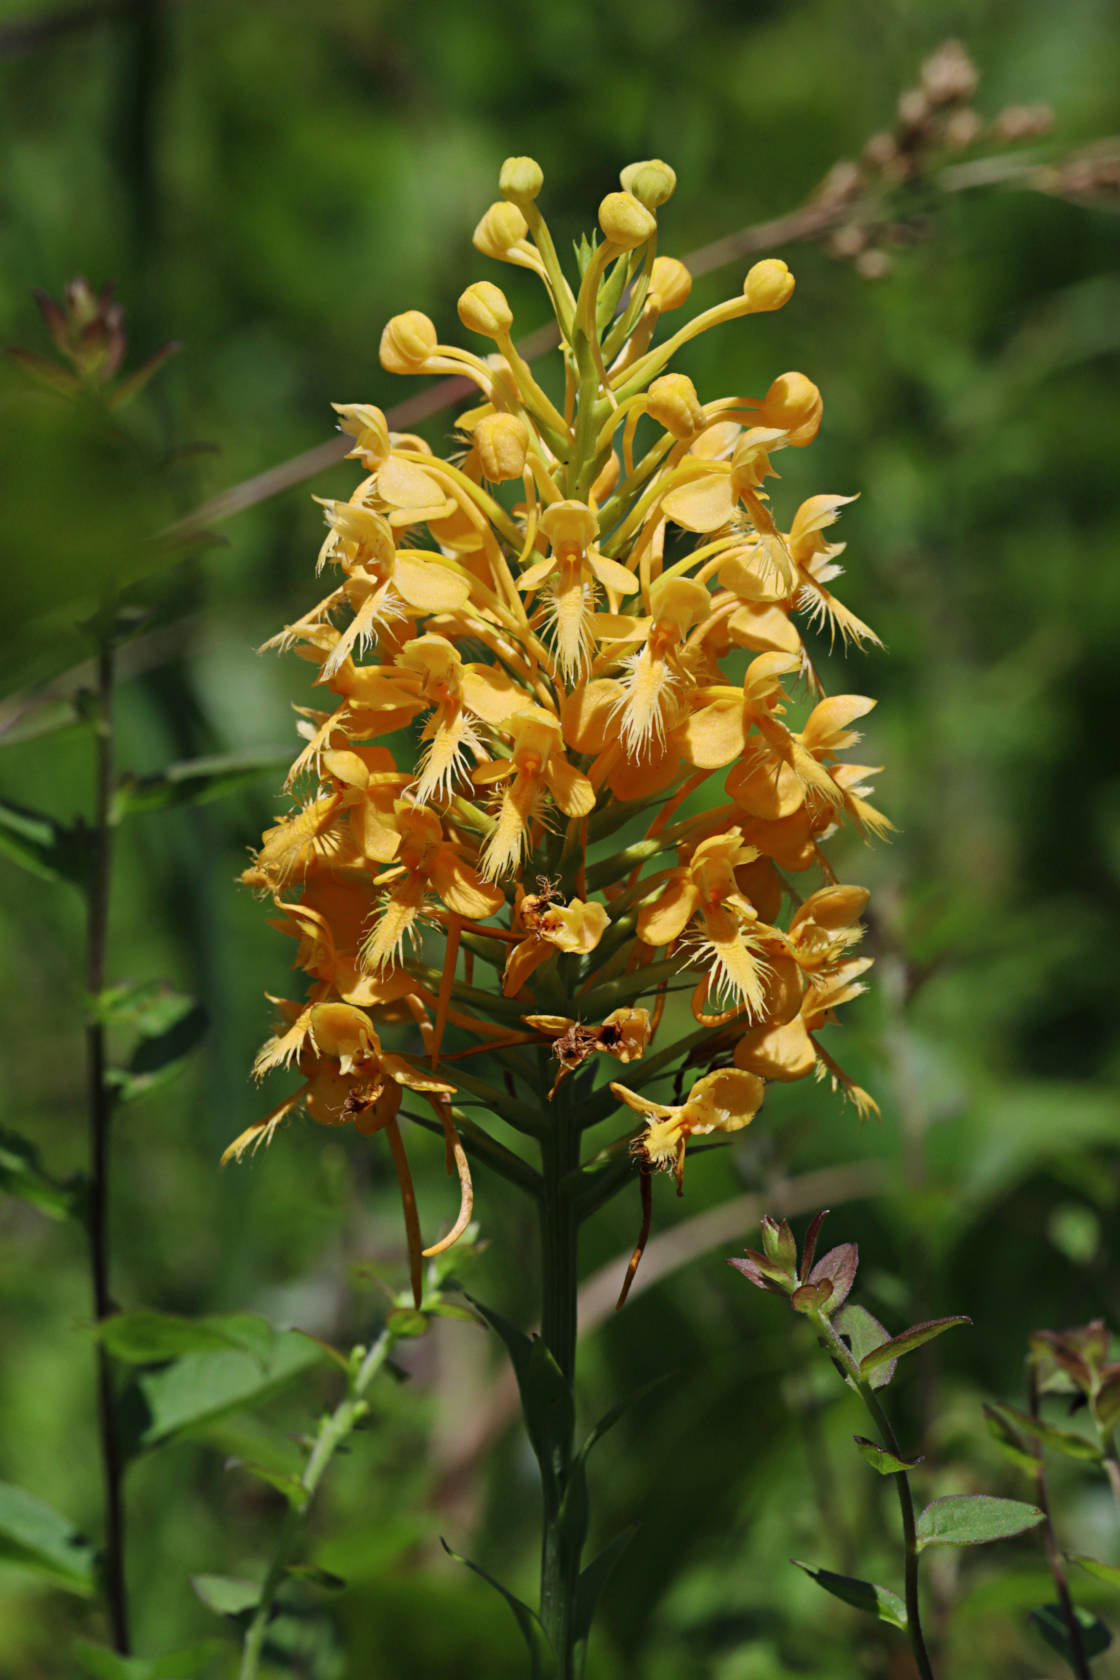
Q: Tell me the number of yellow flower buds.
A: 11